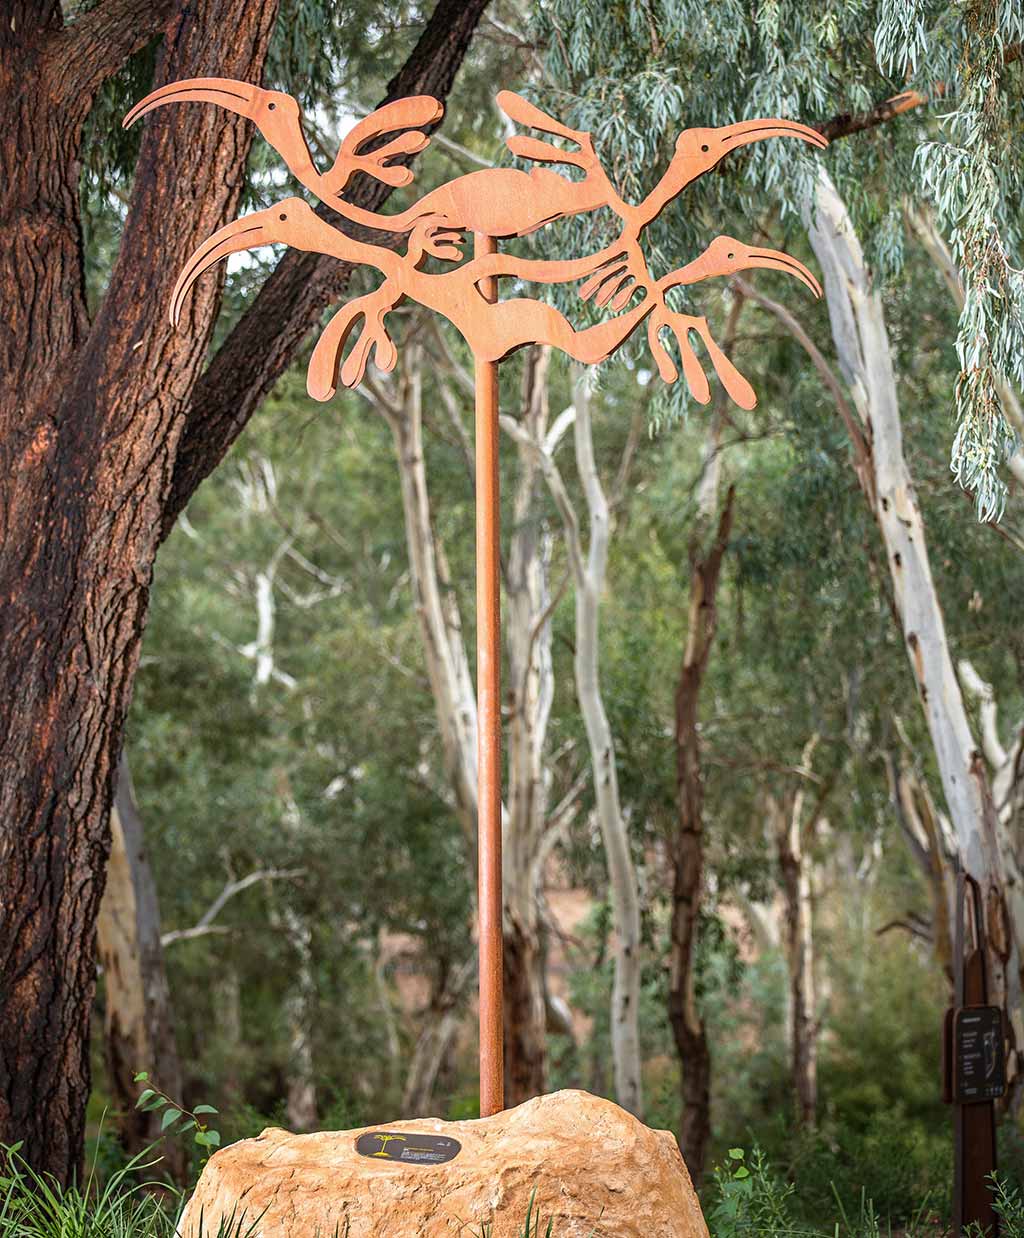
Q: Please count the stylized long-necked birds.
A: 4